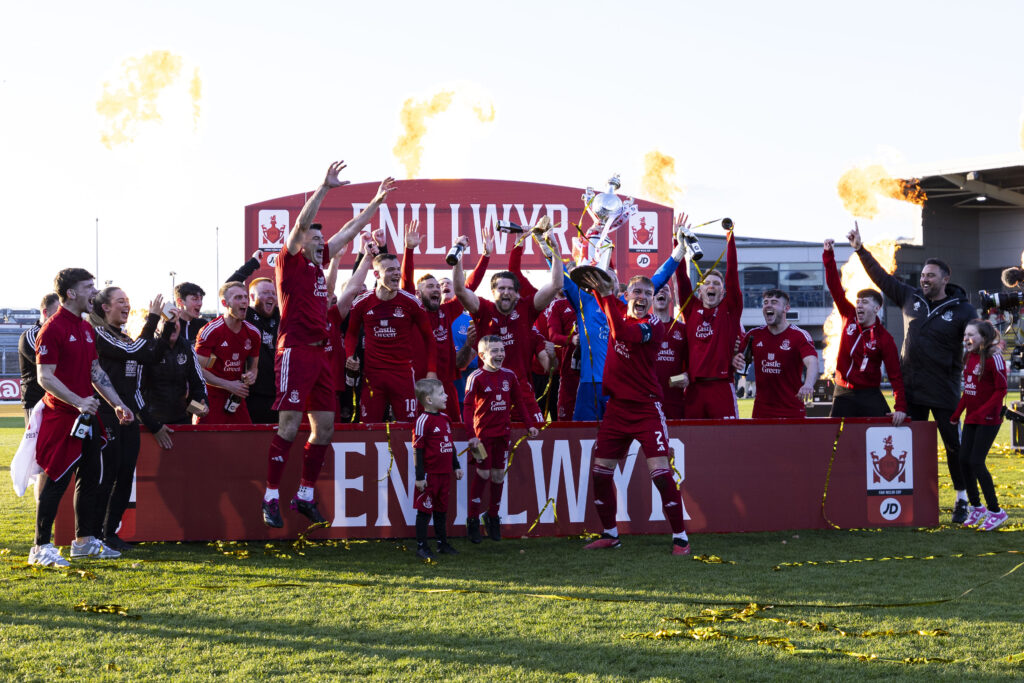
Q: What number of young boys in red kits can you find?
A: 2